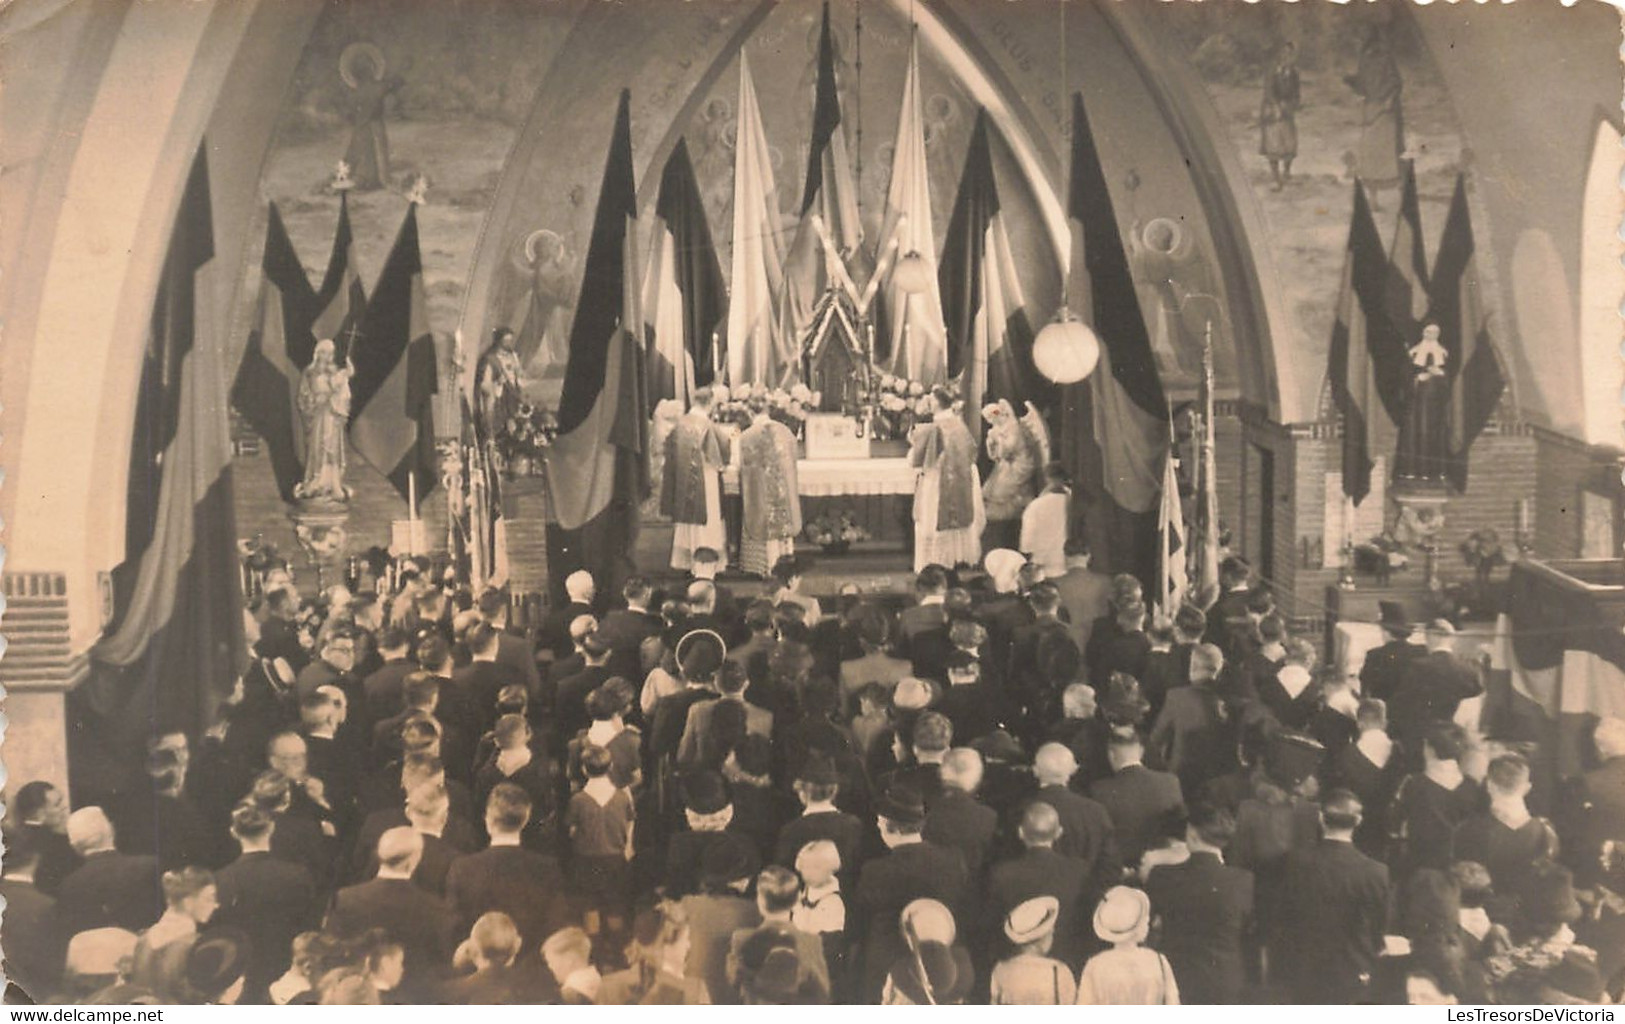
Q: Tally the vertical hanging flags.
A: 14